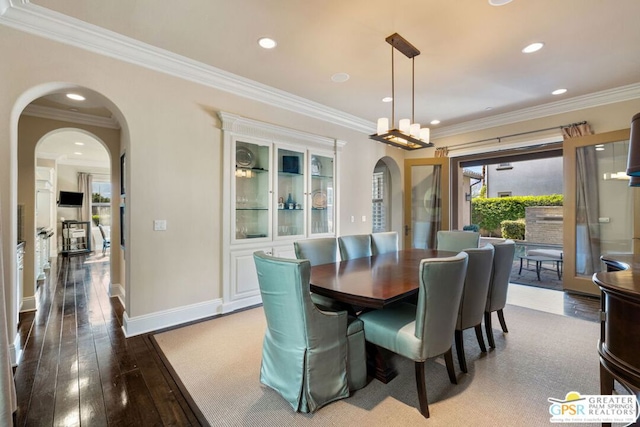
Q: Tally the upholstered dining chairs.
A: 8